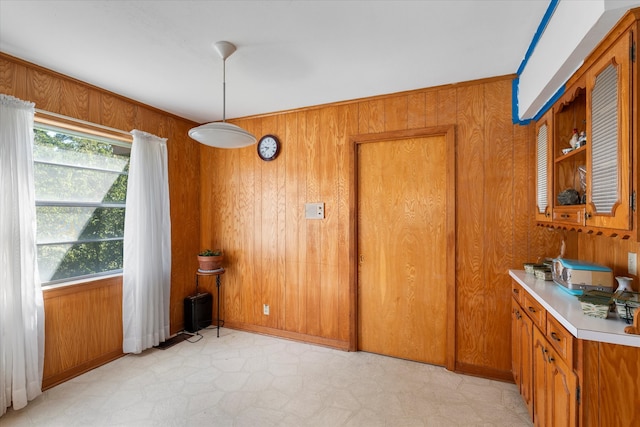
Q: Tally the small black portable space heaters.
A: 1